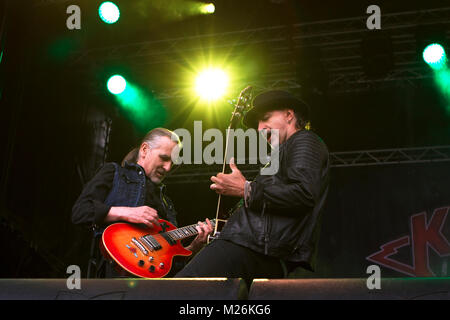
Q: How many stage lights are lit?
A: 5